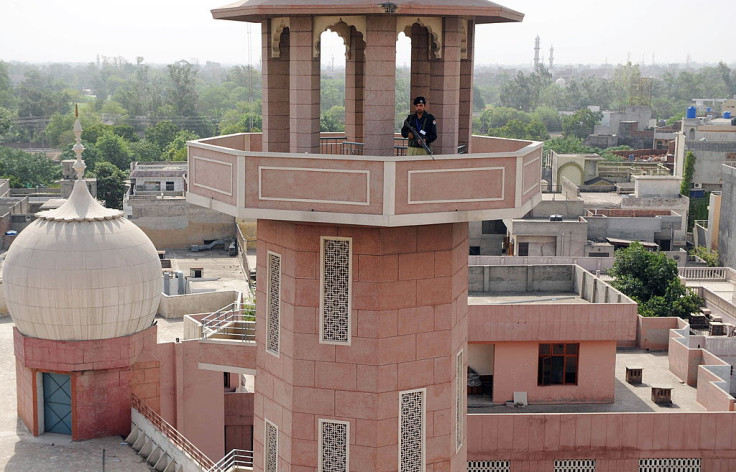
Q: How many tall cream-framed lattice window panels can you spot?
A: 6